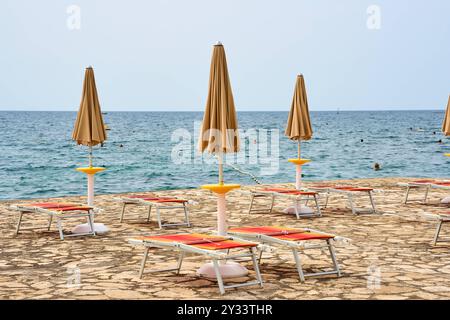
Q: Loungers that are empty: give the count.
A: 8